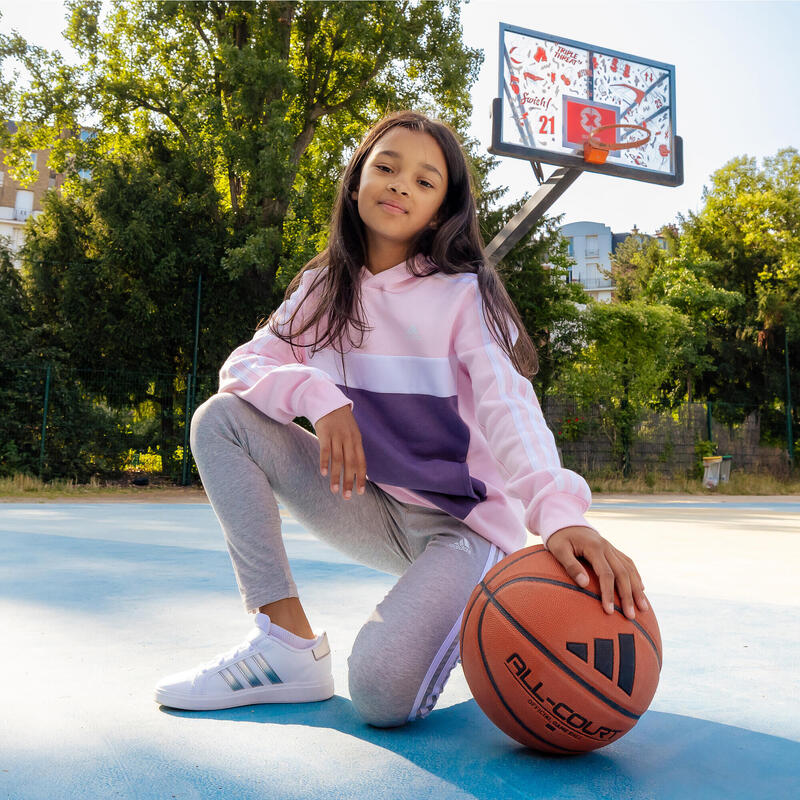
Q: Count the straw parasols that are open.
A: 0